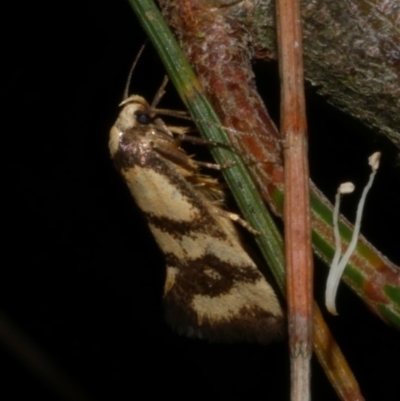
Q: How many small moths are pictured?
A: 1